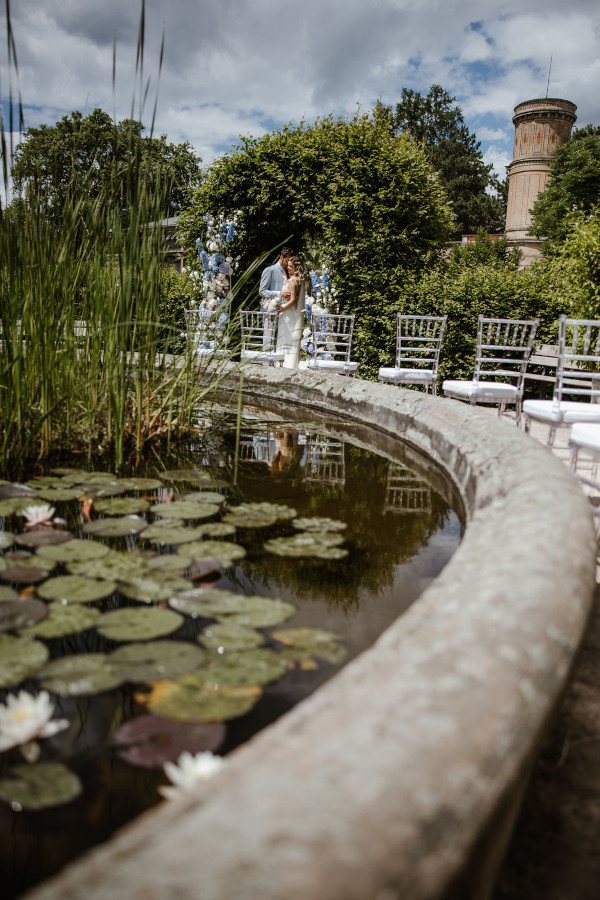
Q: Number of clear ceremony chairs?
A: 7